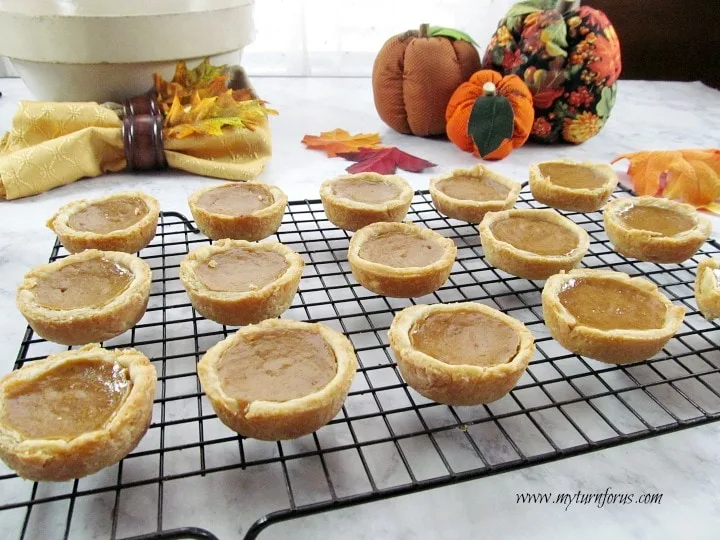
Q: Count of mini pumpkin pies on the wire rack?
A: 15